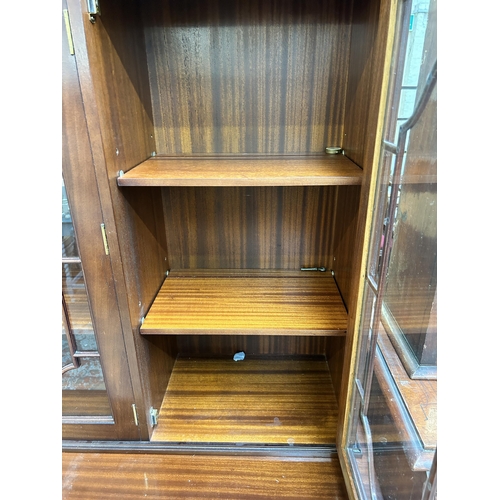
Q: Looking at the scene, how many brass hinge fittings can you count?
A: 3